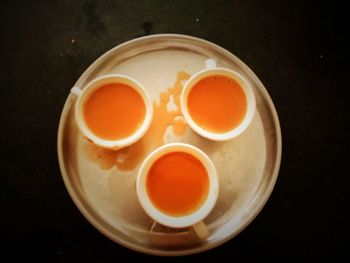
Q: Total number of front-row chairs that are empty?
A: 0